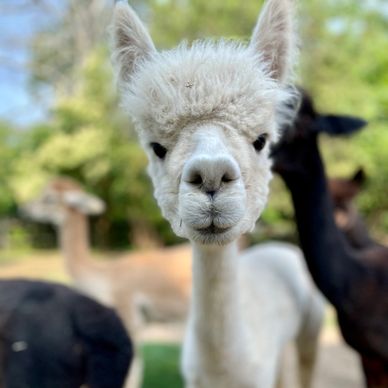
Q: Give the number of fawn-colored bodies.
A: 1